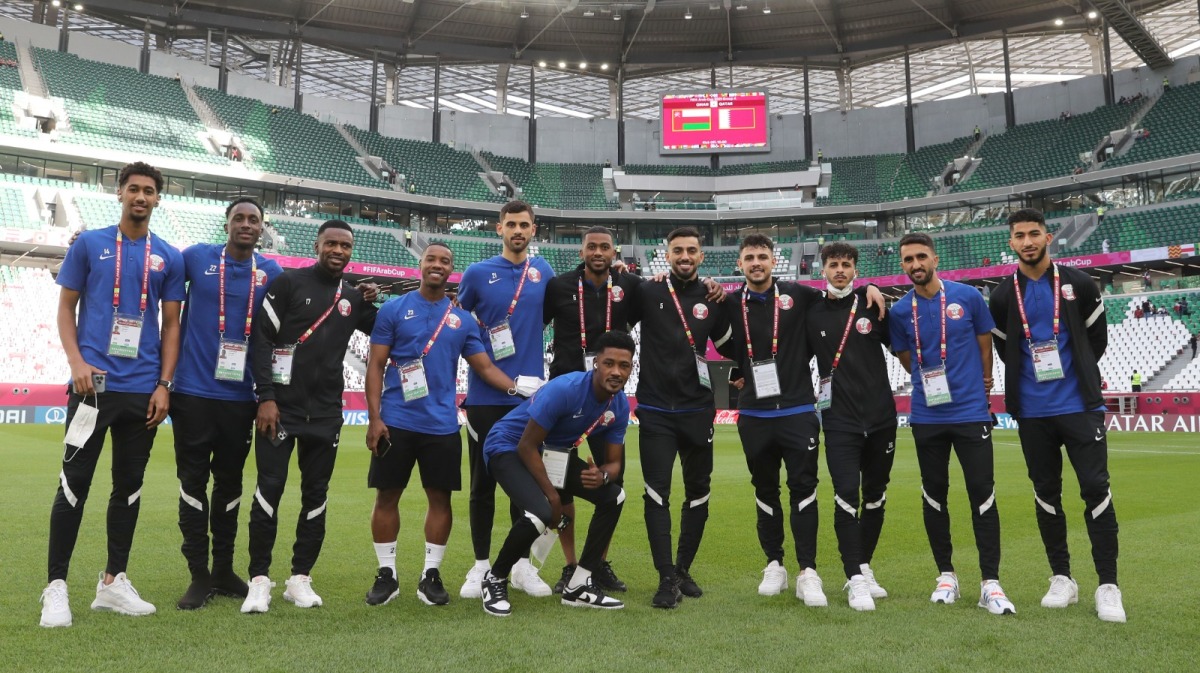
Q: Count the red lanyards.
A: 12